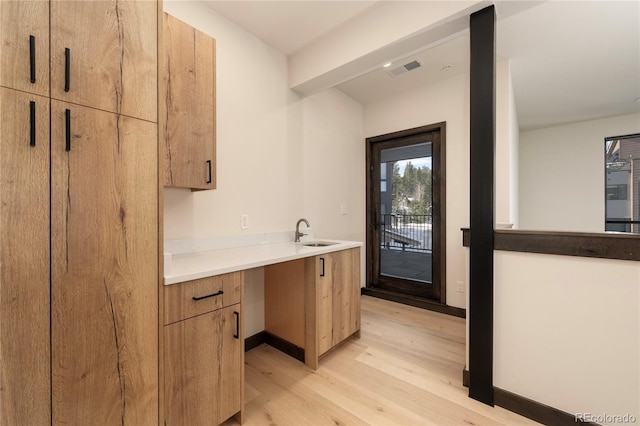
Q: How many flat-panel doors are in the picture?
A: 7